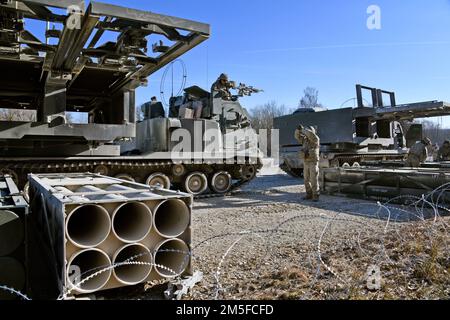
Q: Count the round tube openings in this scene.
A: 6